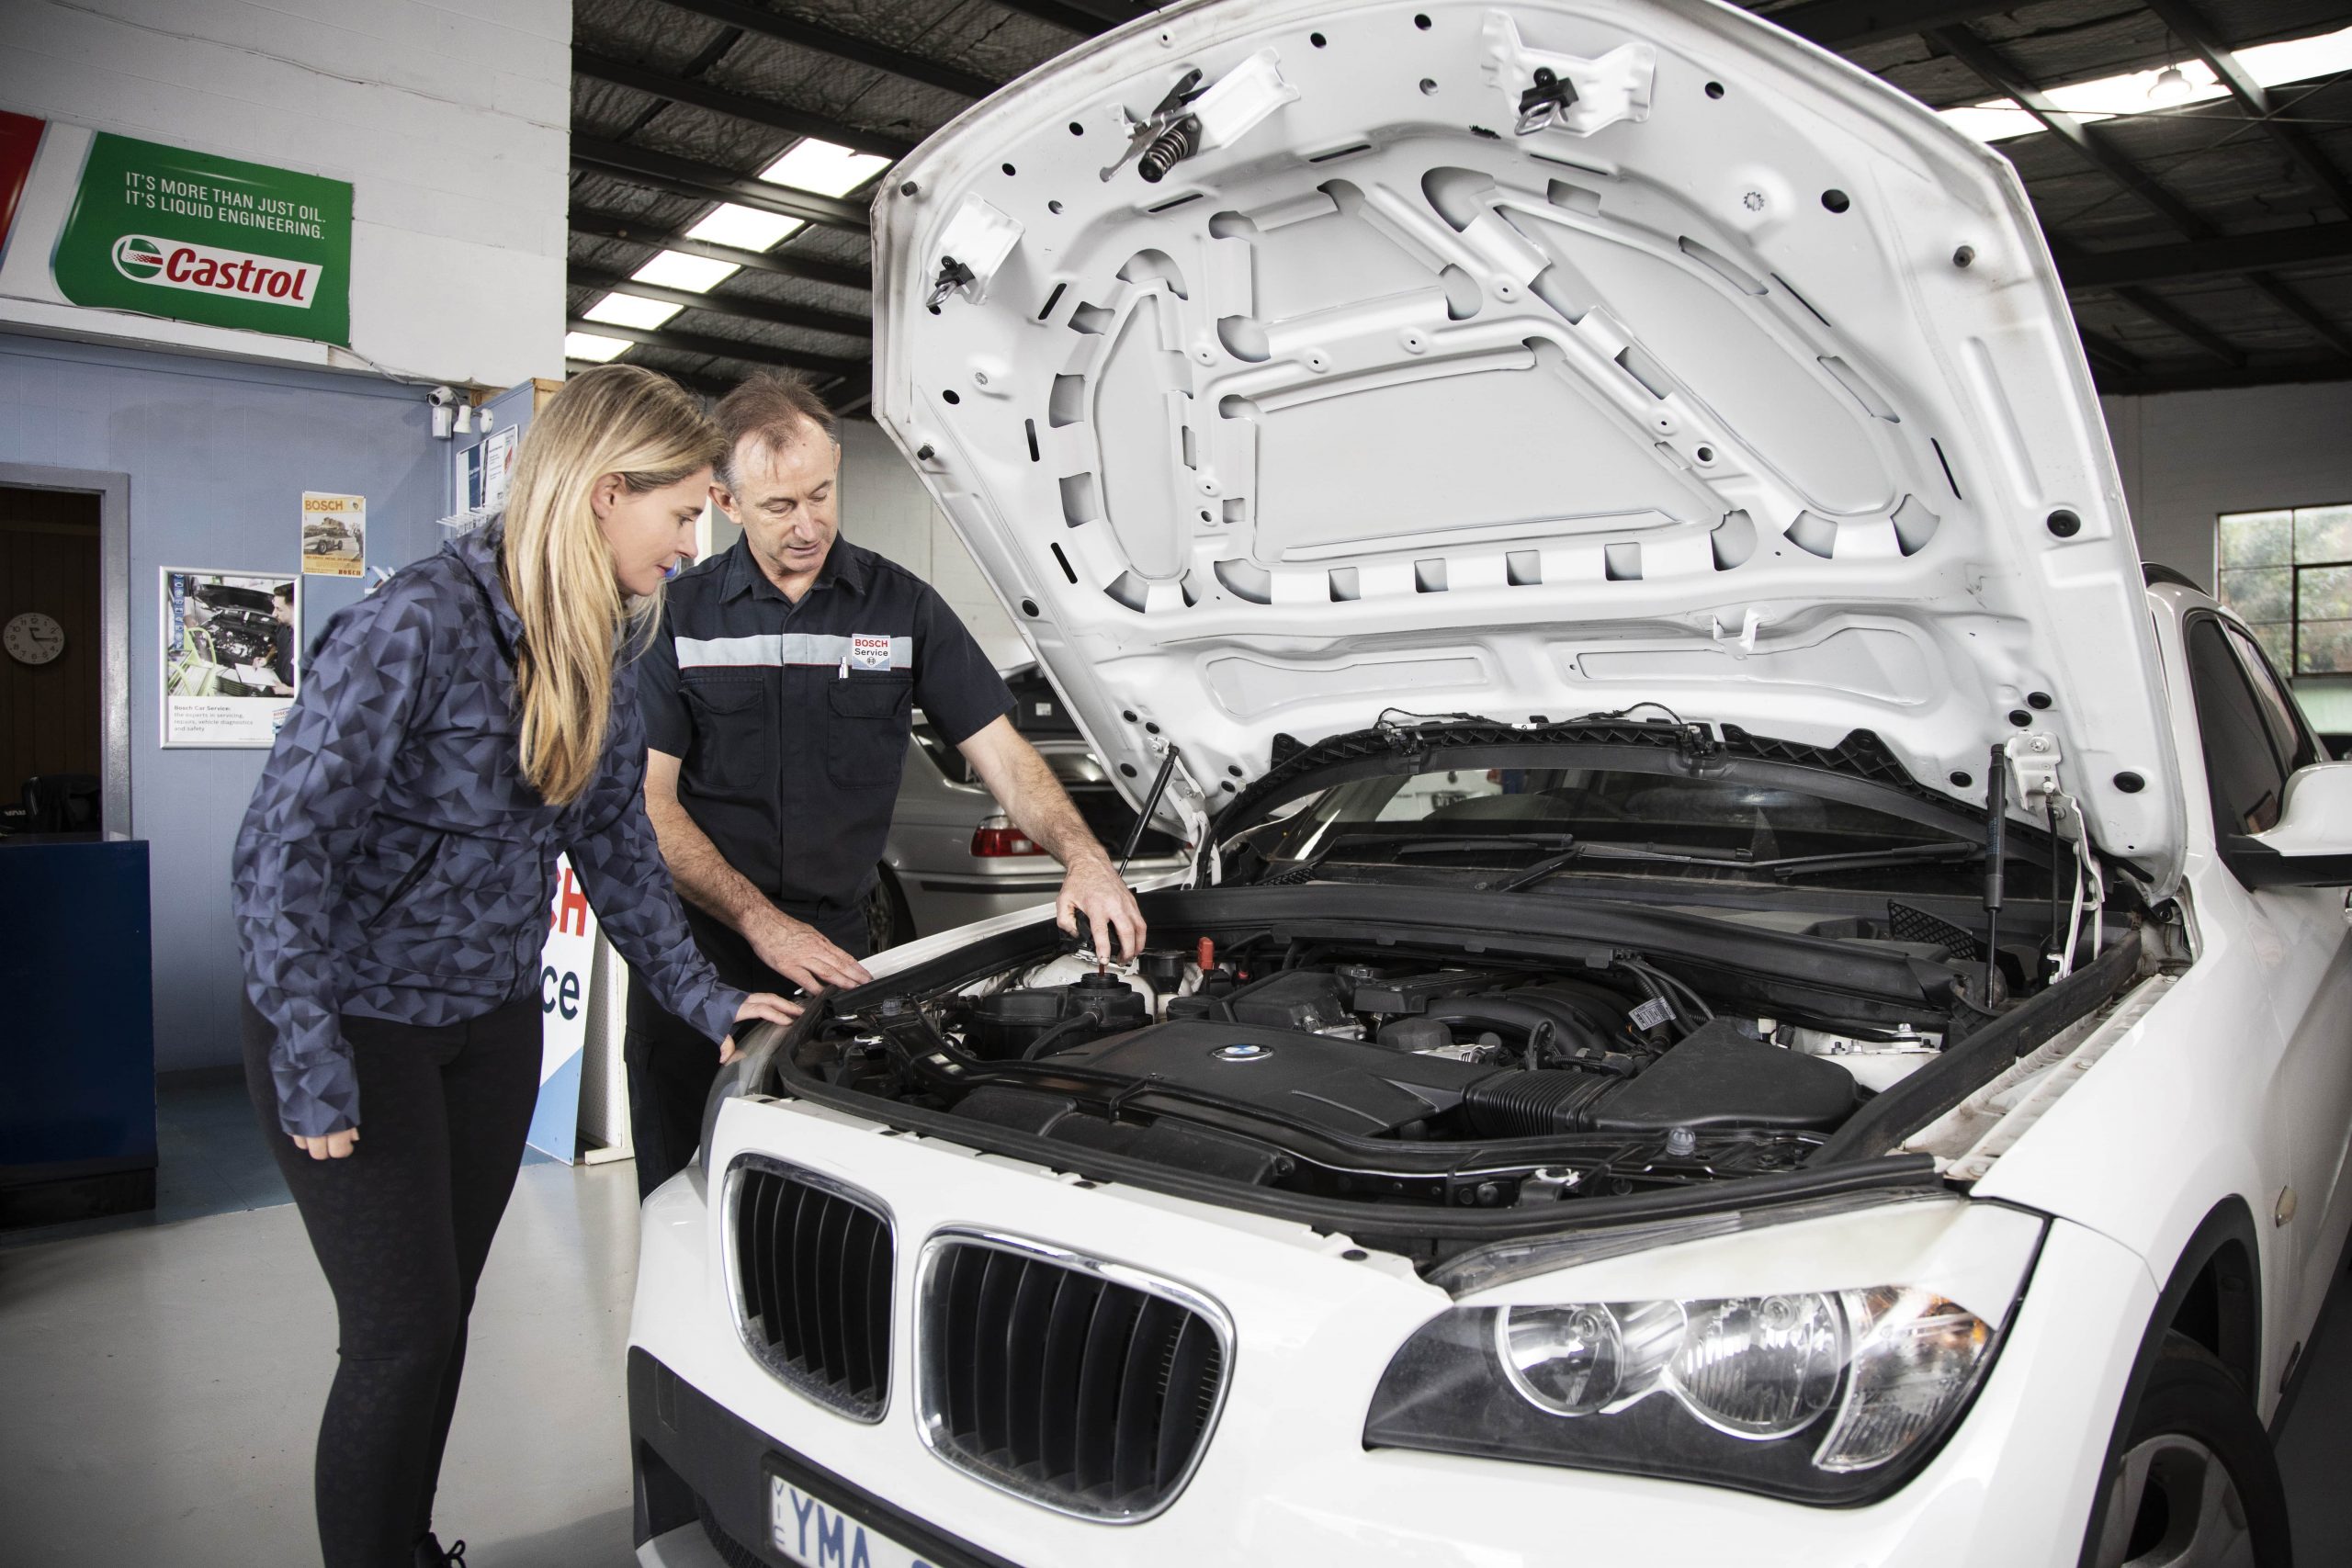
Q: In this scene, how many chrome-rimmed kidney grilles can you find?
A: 2